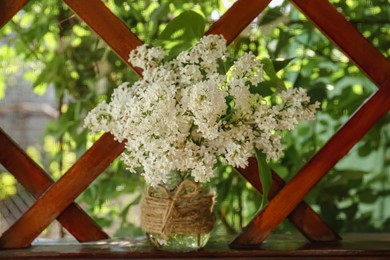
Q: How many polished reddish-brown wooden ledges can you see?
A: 1